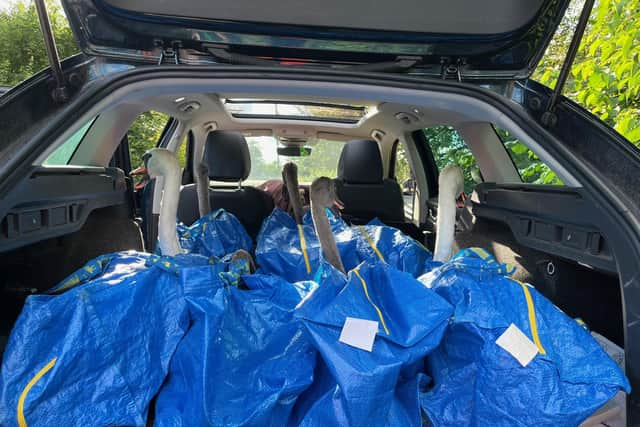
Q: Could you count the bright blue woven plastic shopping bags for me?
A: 7